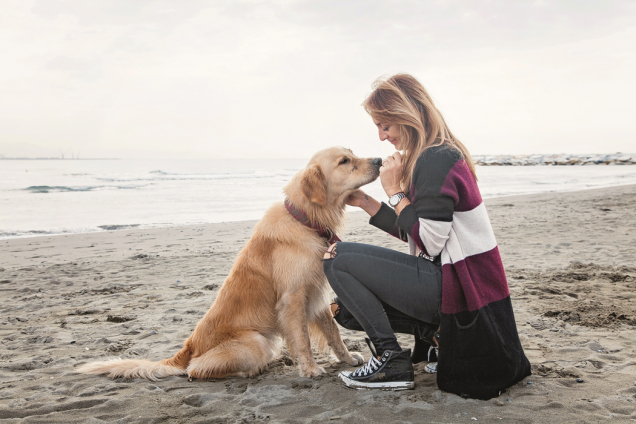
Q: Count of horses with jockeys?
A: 0